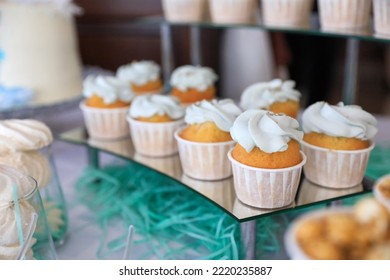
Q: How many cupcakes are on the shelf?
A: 8